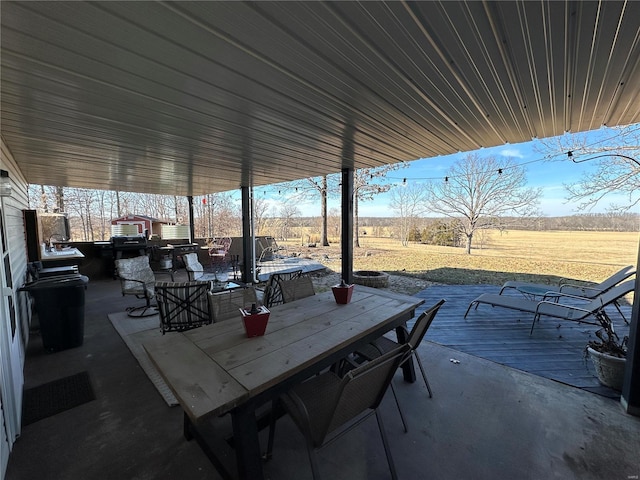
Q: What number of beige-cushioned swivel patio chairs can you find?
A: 2